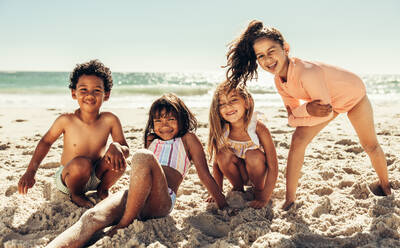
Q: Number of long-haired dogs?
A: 0